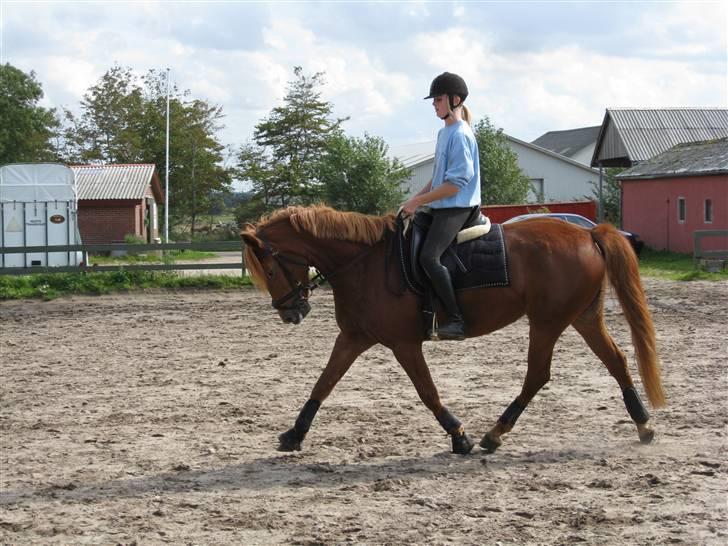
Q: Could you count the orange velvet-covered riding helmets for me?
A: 0